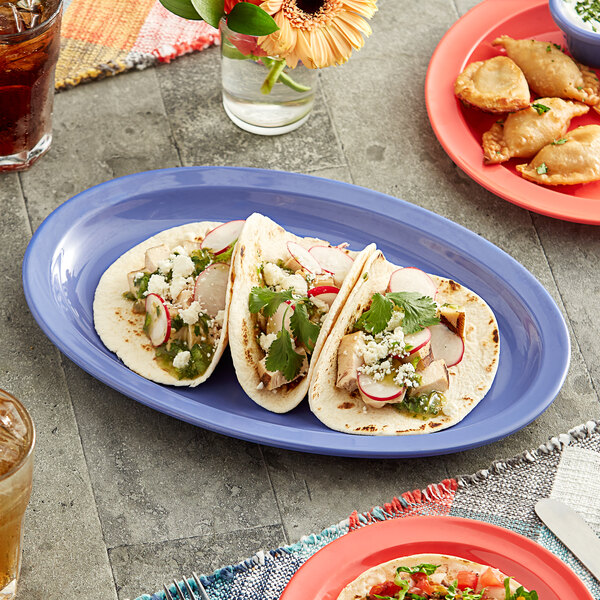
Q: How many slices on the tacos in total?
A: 11